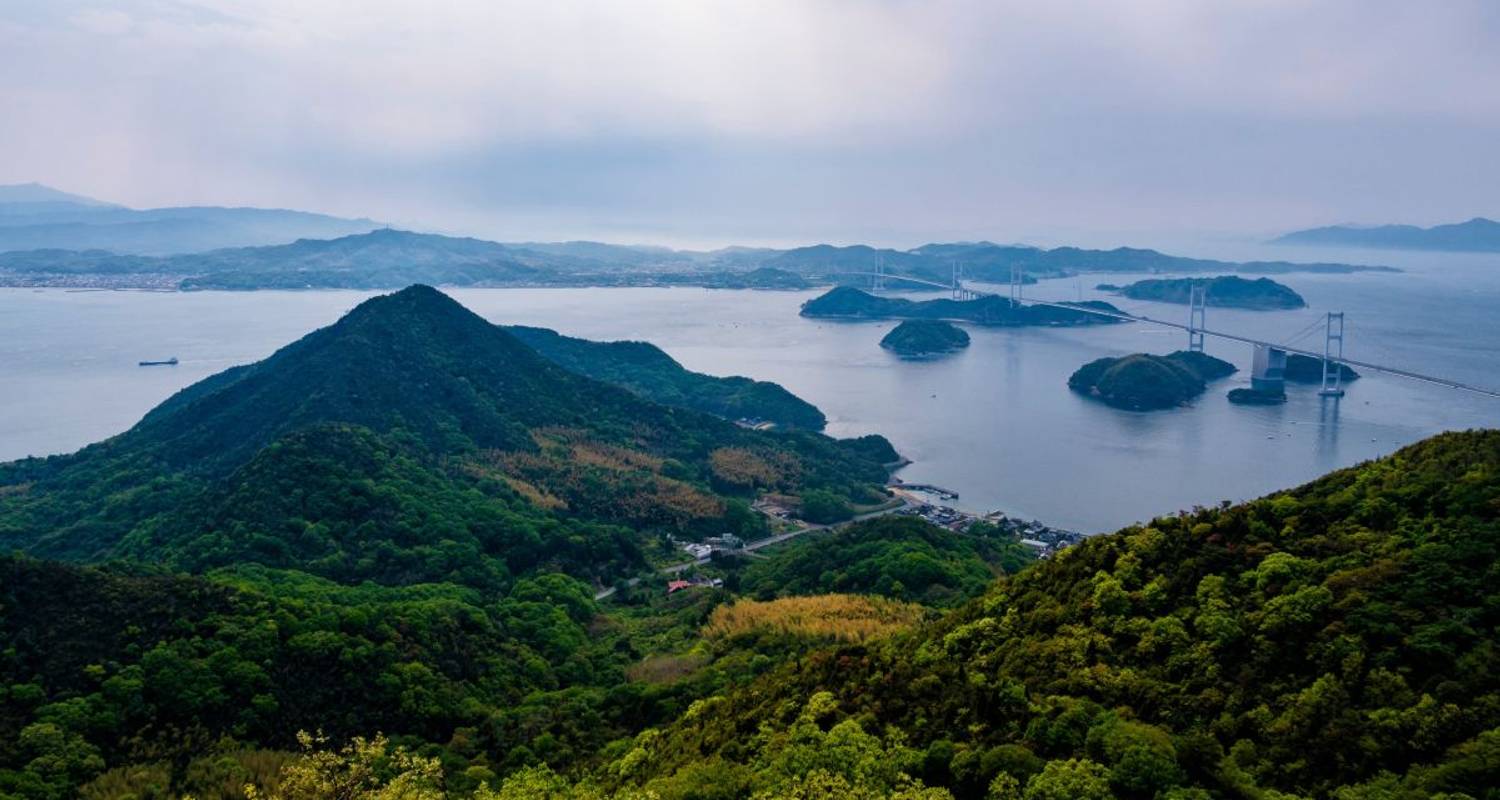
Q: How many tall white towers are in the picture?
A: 5